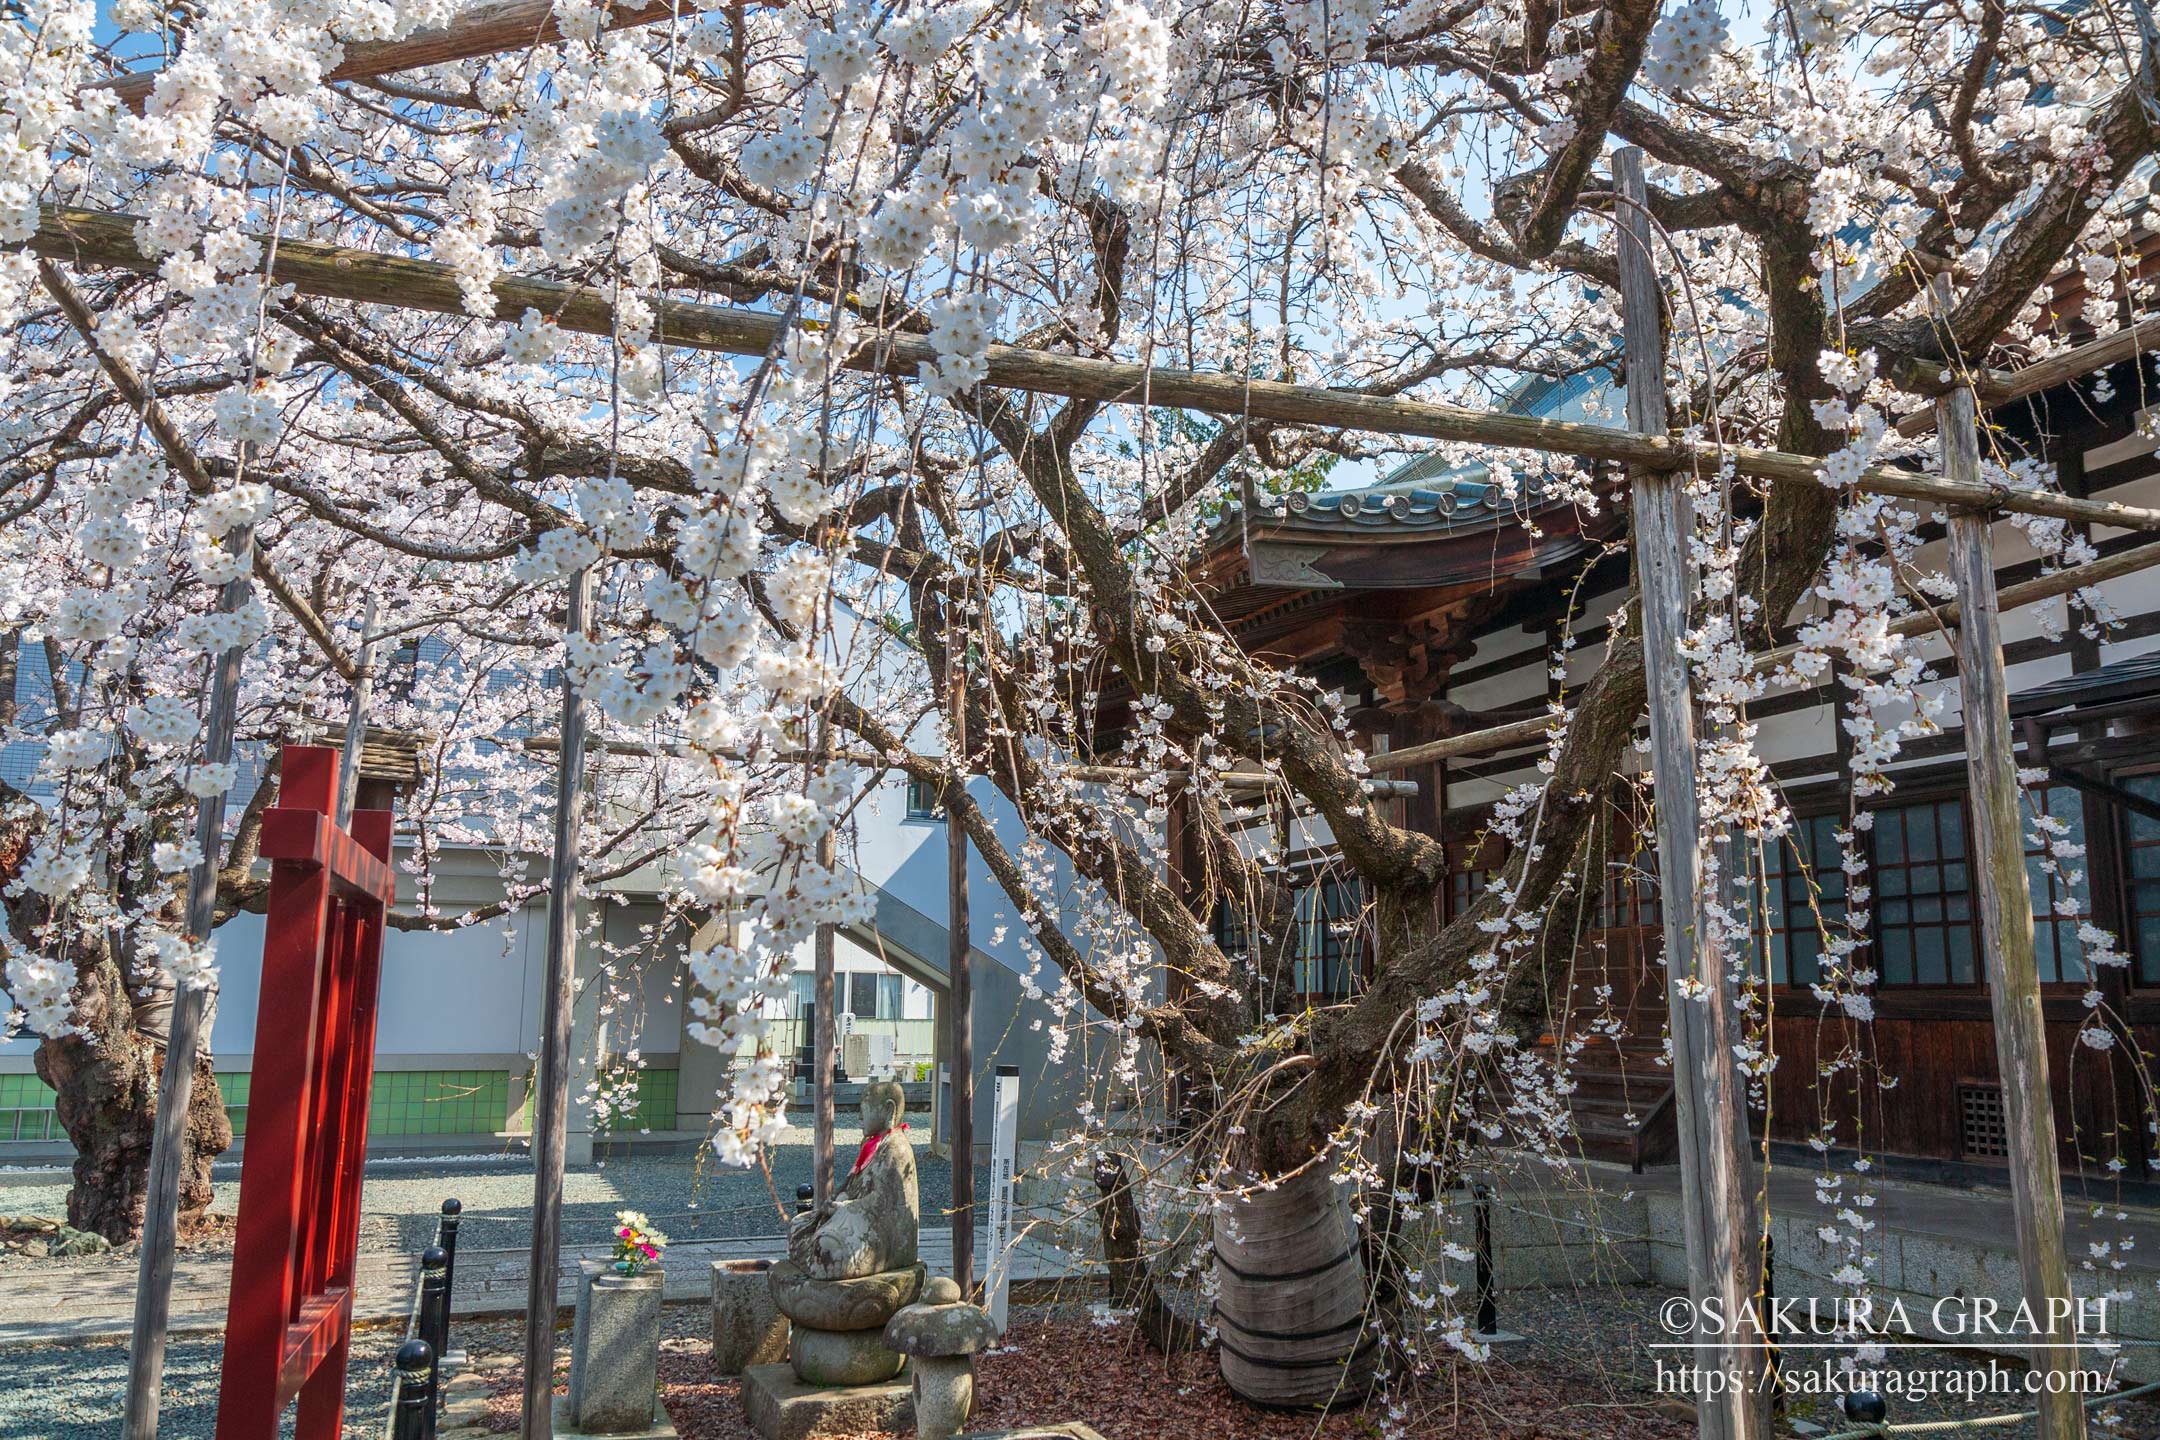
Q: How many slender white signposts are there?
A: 1